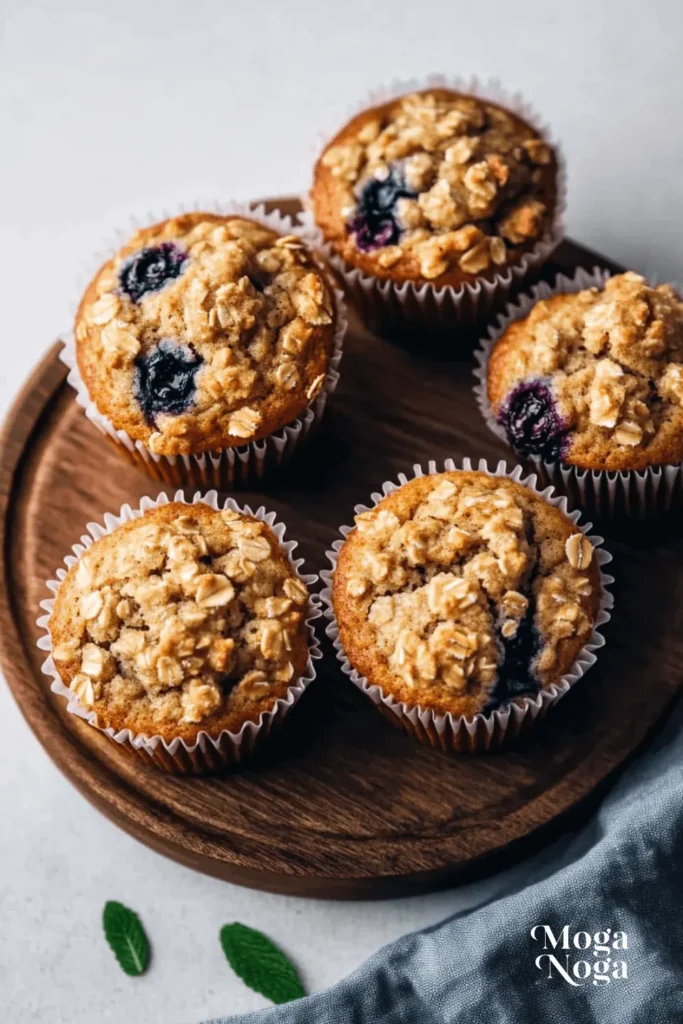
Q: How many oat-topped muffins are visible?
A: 5